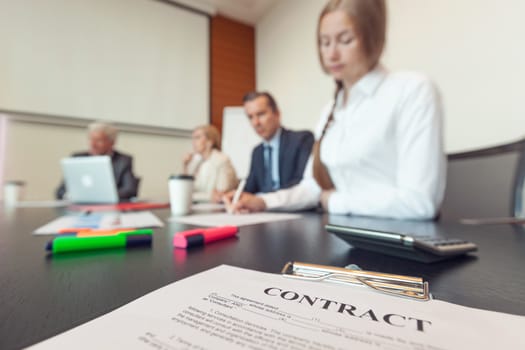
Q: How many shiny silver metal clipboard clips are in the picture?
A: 1